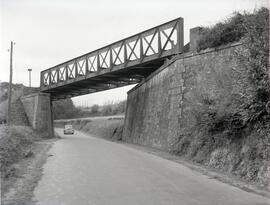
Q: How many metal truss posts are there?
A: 12